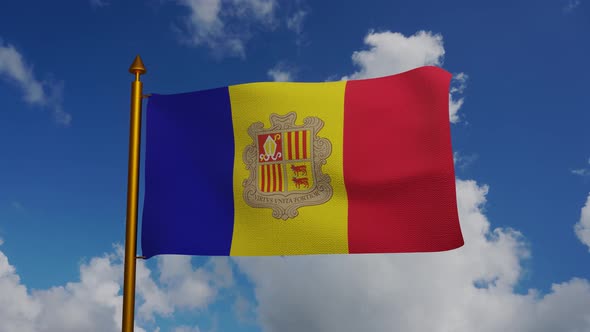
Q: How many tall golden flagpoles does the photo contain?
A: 1